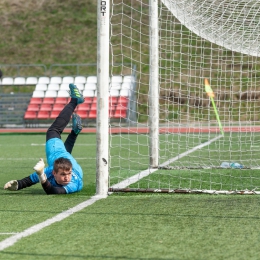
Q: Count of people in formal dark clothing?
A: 0